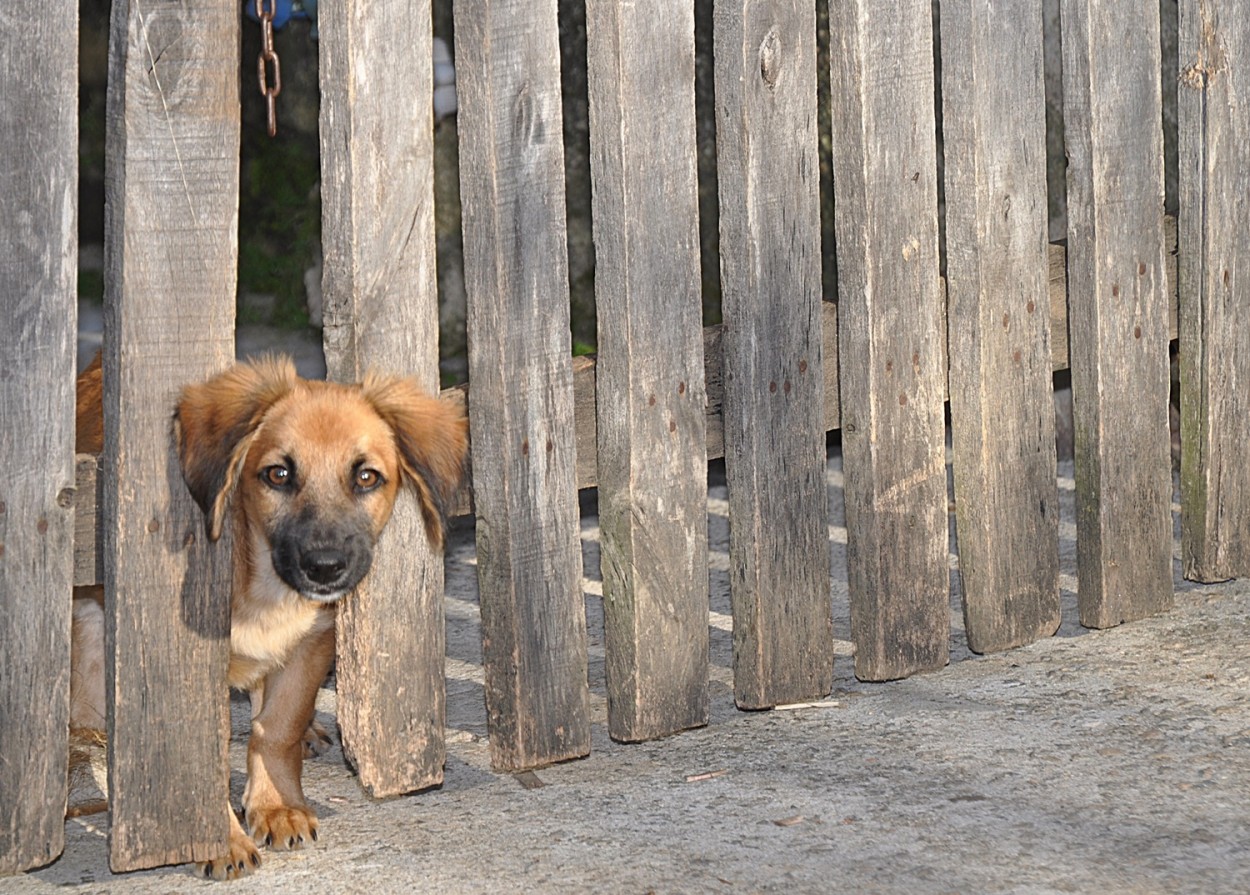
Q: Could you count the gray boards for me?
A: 10